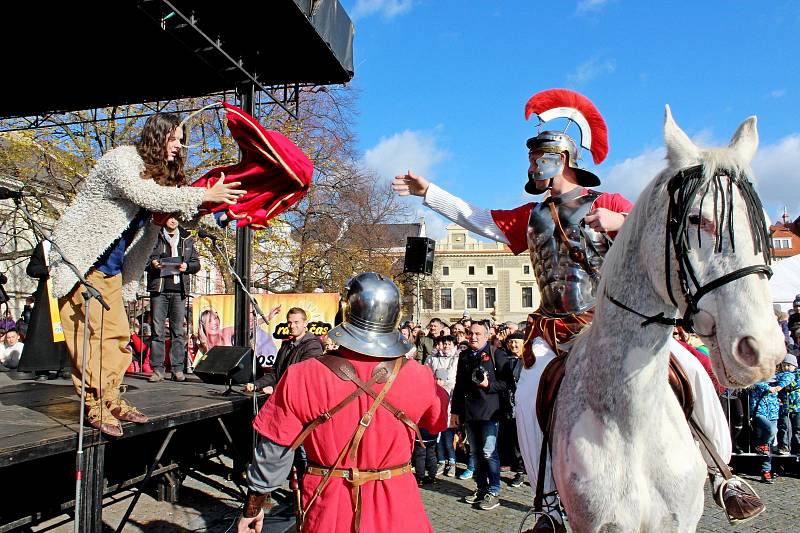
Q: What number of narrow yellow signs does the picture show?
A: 1